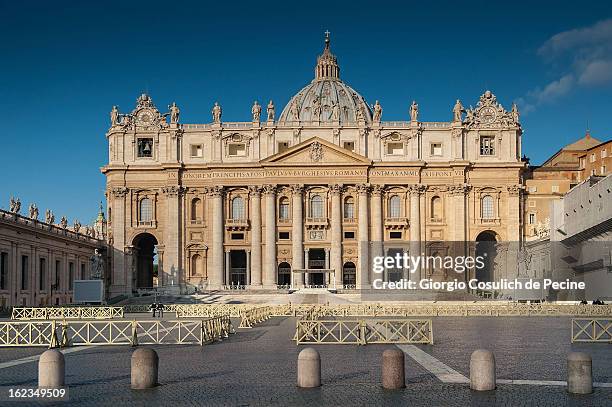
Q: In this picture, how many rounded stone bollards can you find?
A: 6